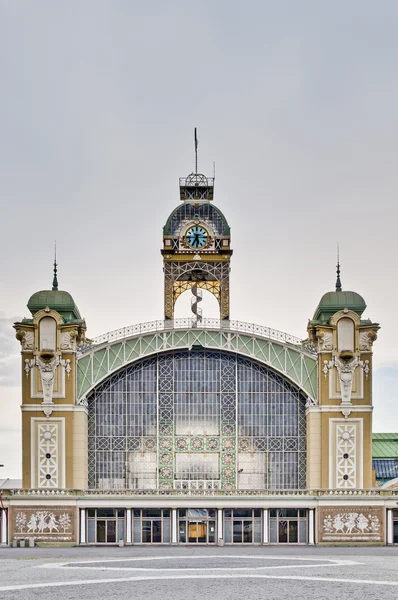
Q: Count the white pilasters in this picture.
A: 8